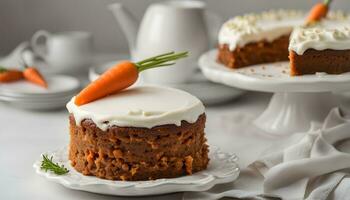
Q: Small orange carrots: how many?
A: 4